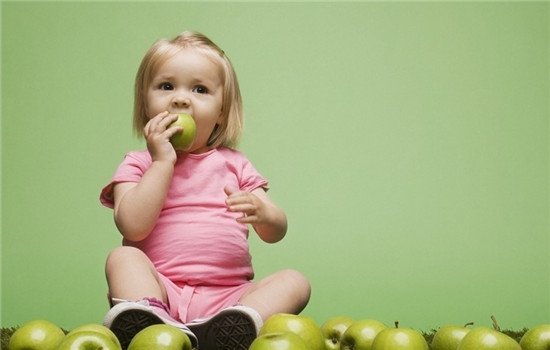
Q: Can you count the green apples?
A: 13